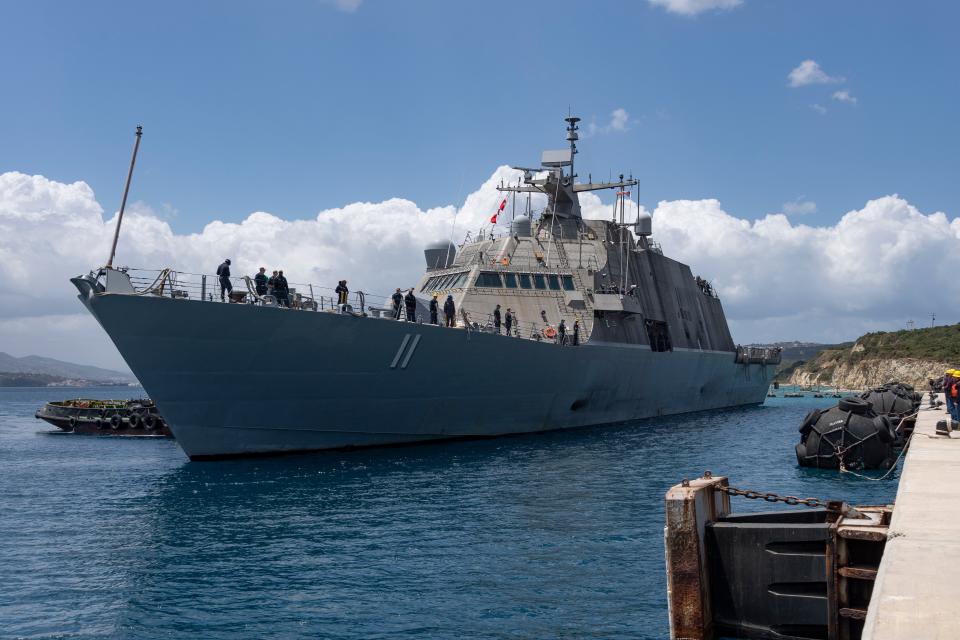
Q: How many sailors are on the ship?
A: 13